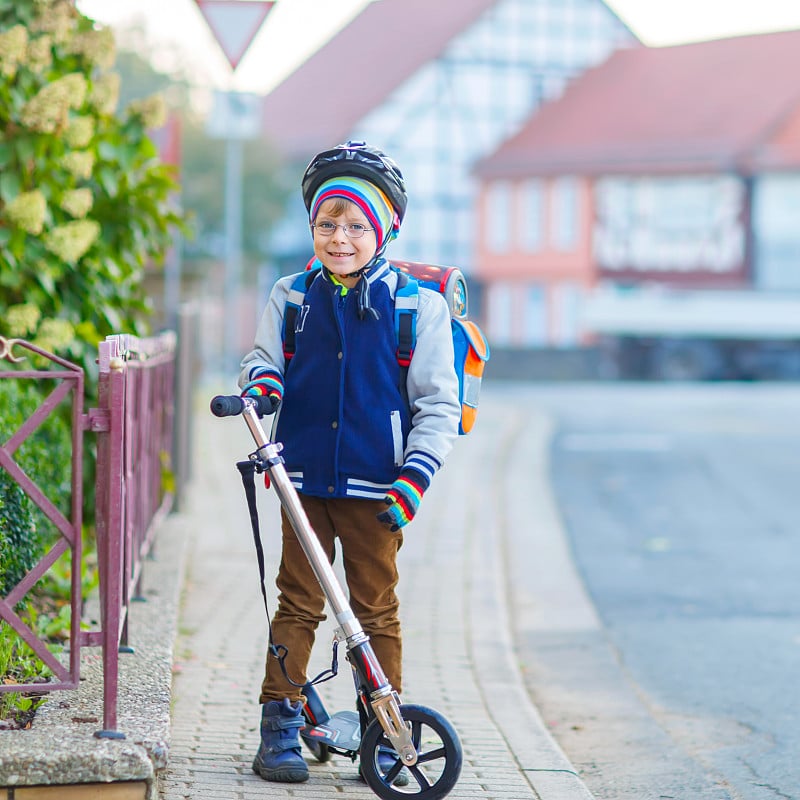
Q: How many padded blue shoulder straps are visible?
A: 2